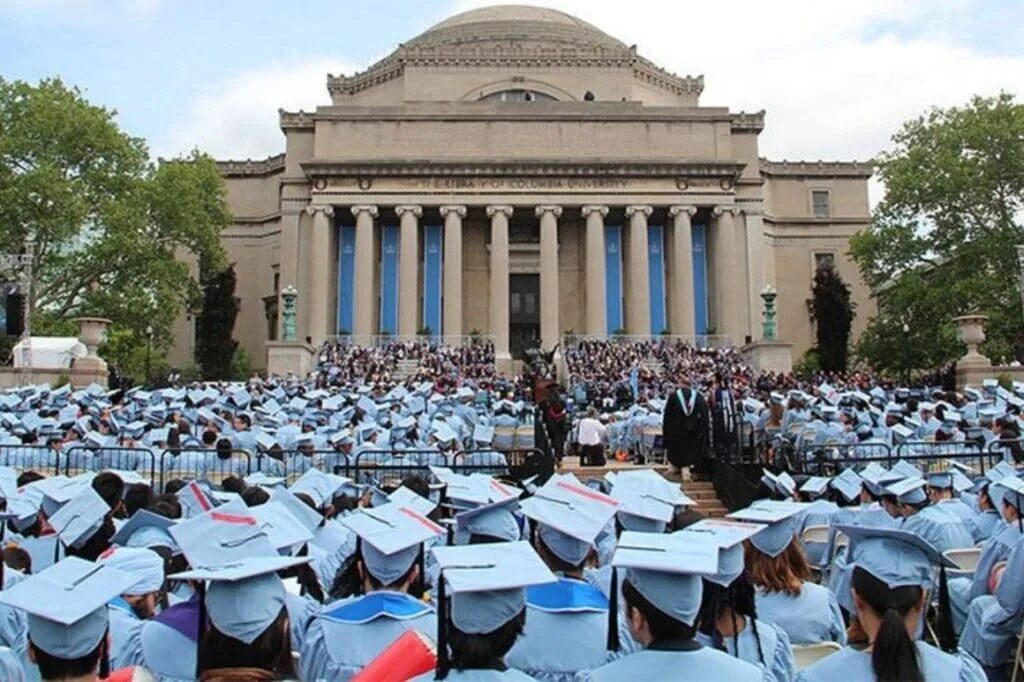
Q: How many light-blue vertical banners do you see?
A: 6